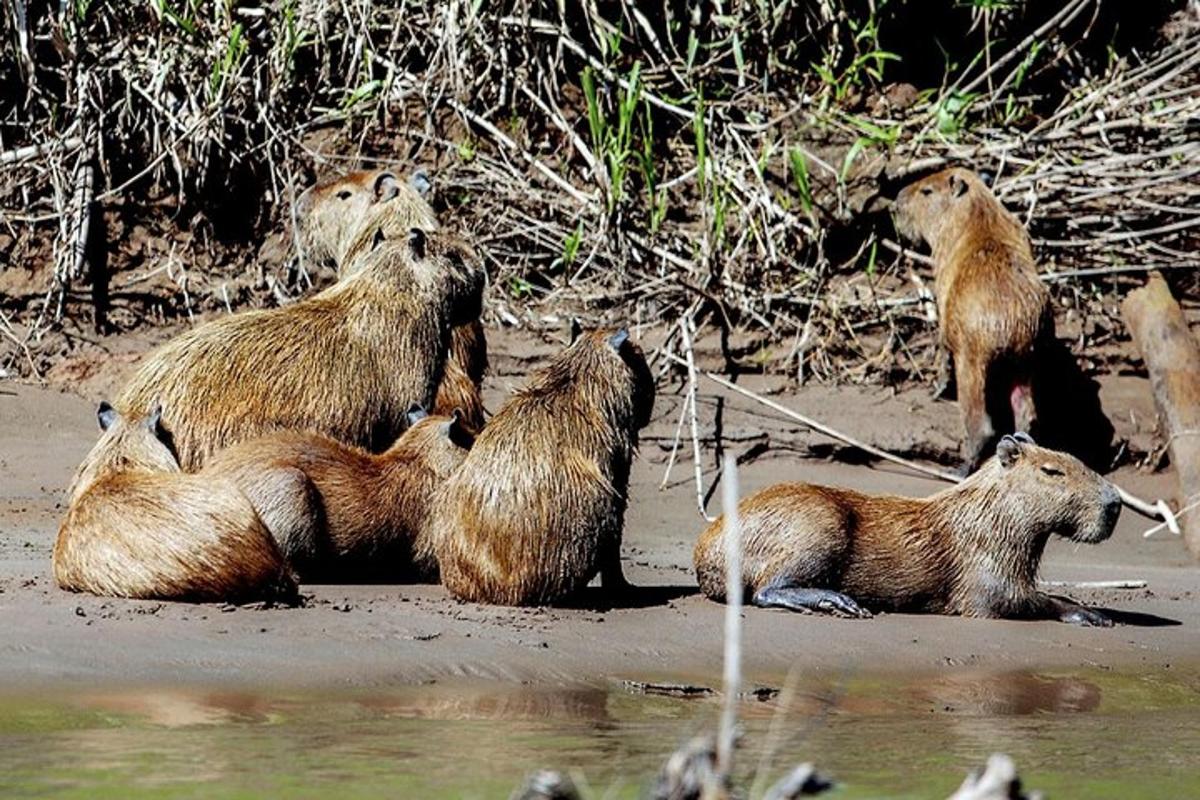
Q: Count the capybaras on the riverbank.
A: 7